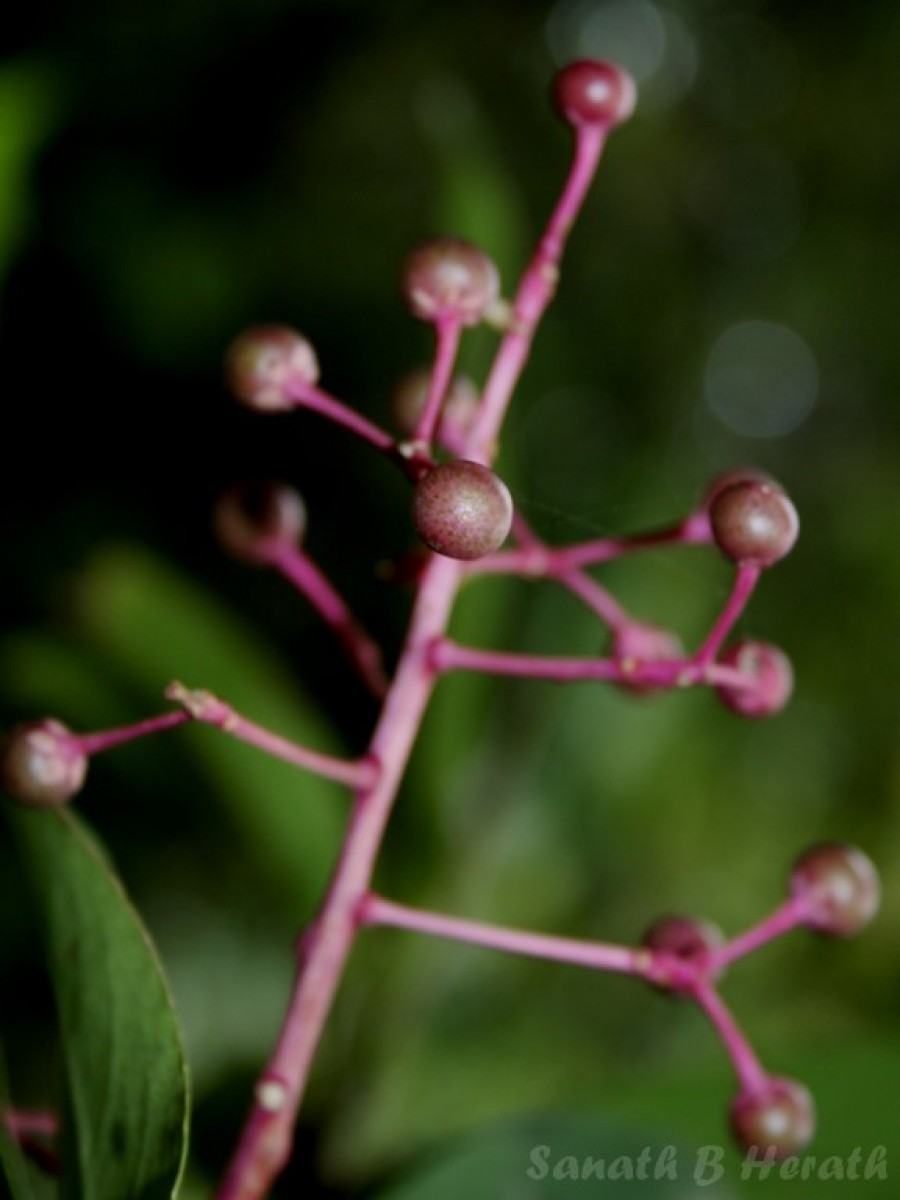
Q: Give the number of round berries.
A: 14